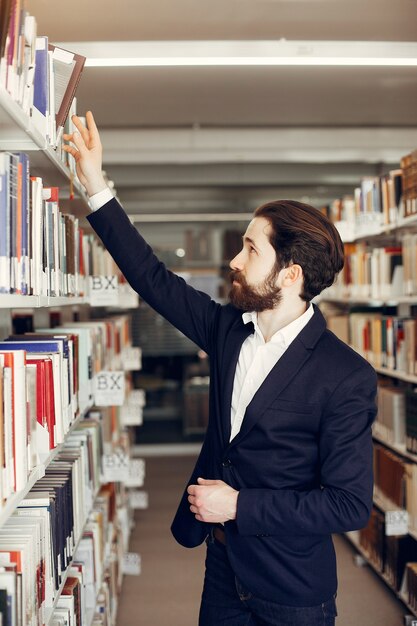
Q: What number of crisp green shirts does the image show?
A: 0